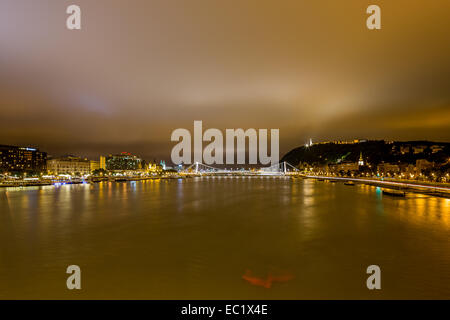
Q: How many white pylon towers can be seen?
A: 2